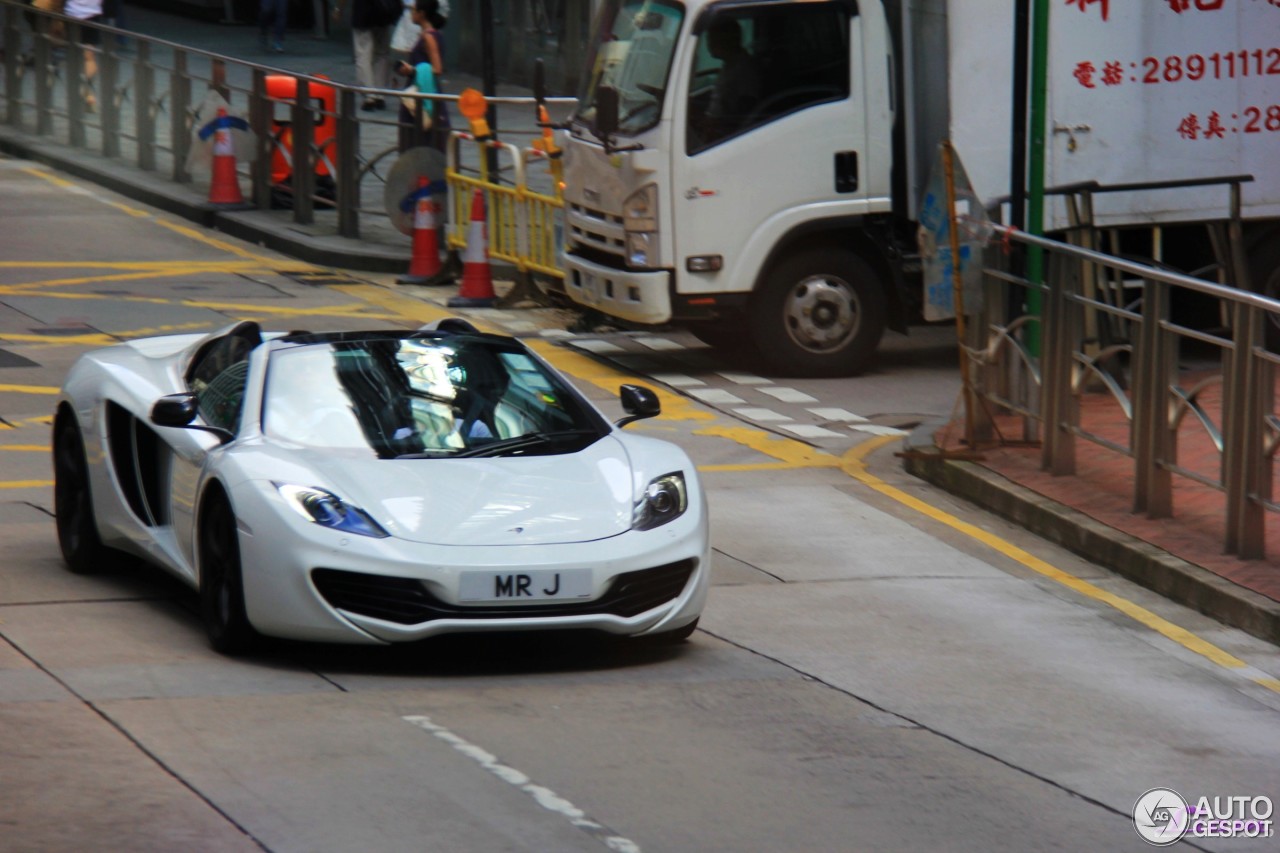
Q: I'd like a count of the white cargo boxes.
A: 1